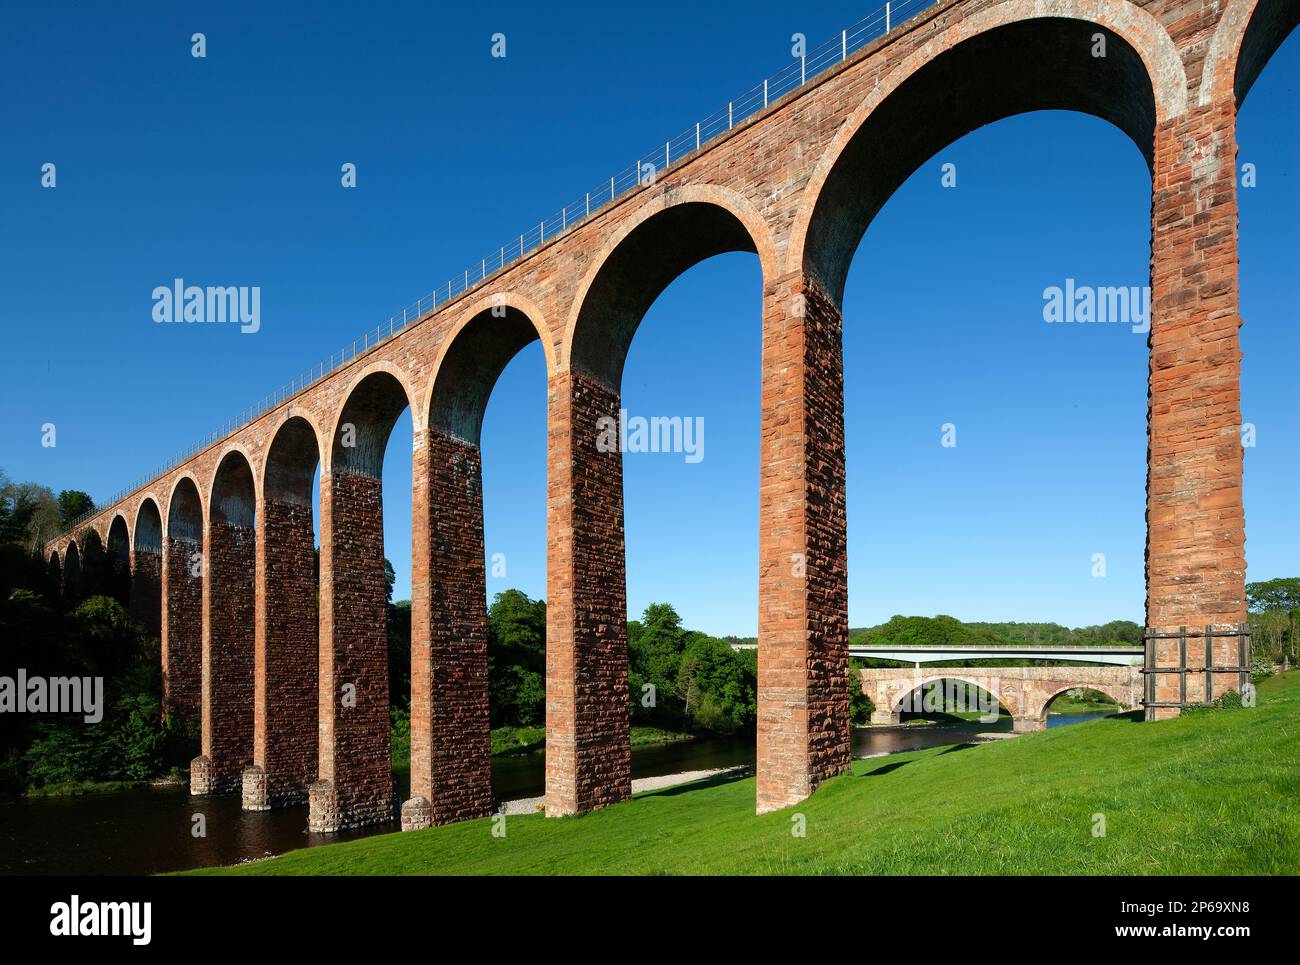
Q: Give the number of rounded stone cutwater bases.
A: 4